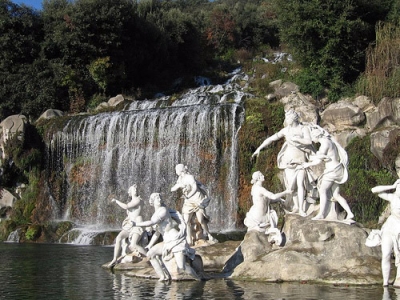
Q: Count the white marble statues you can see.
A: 7